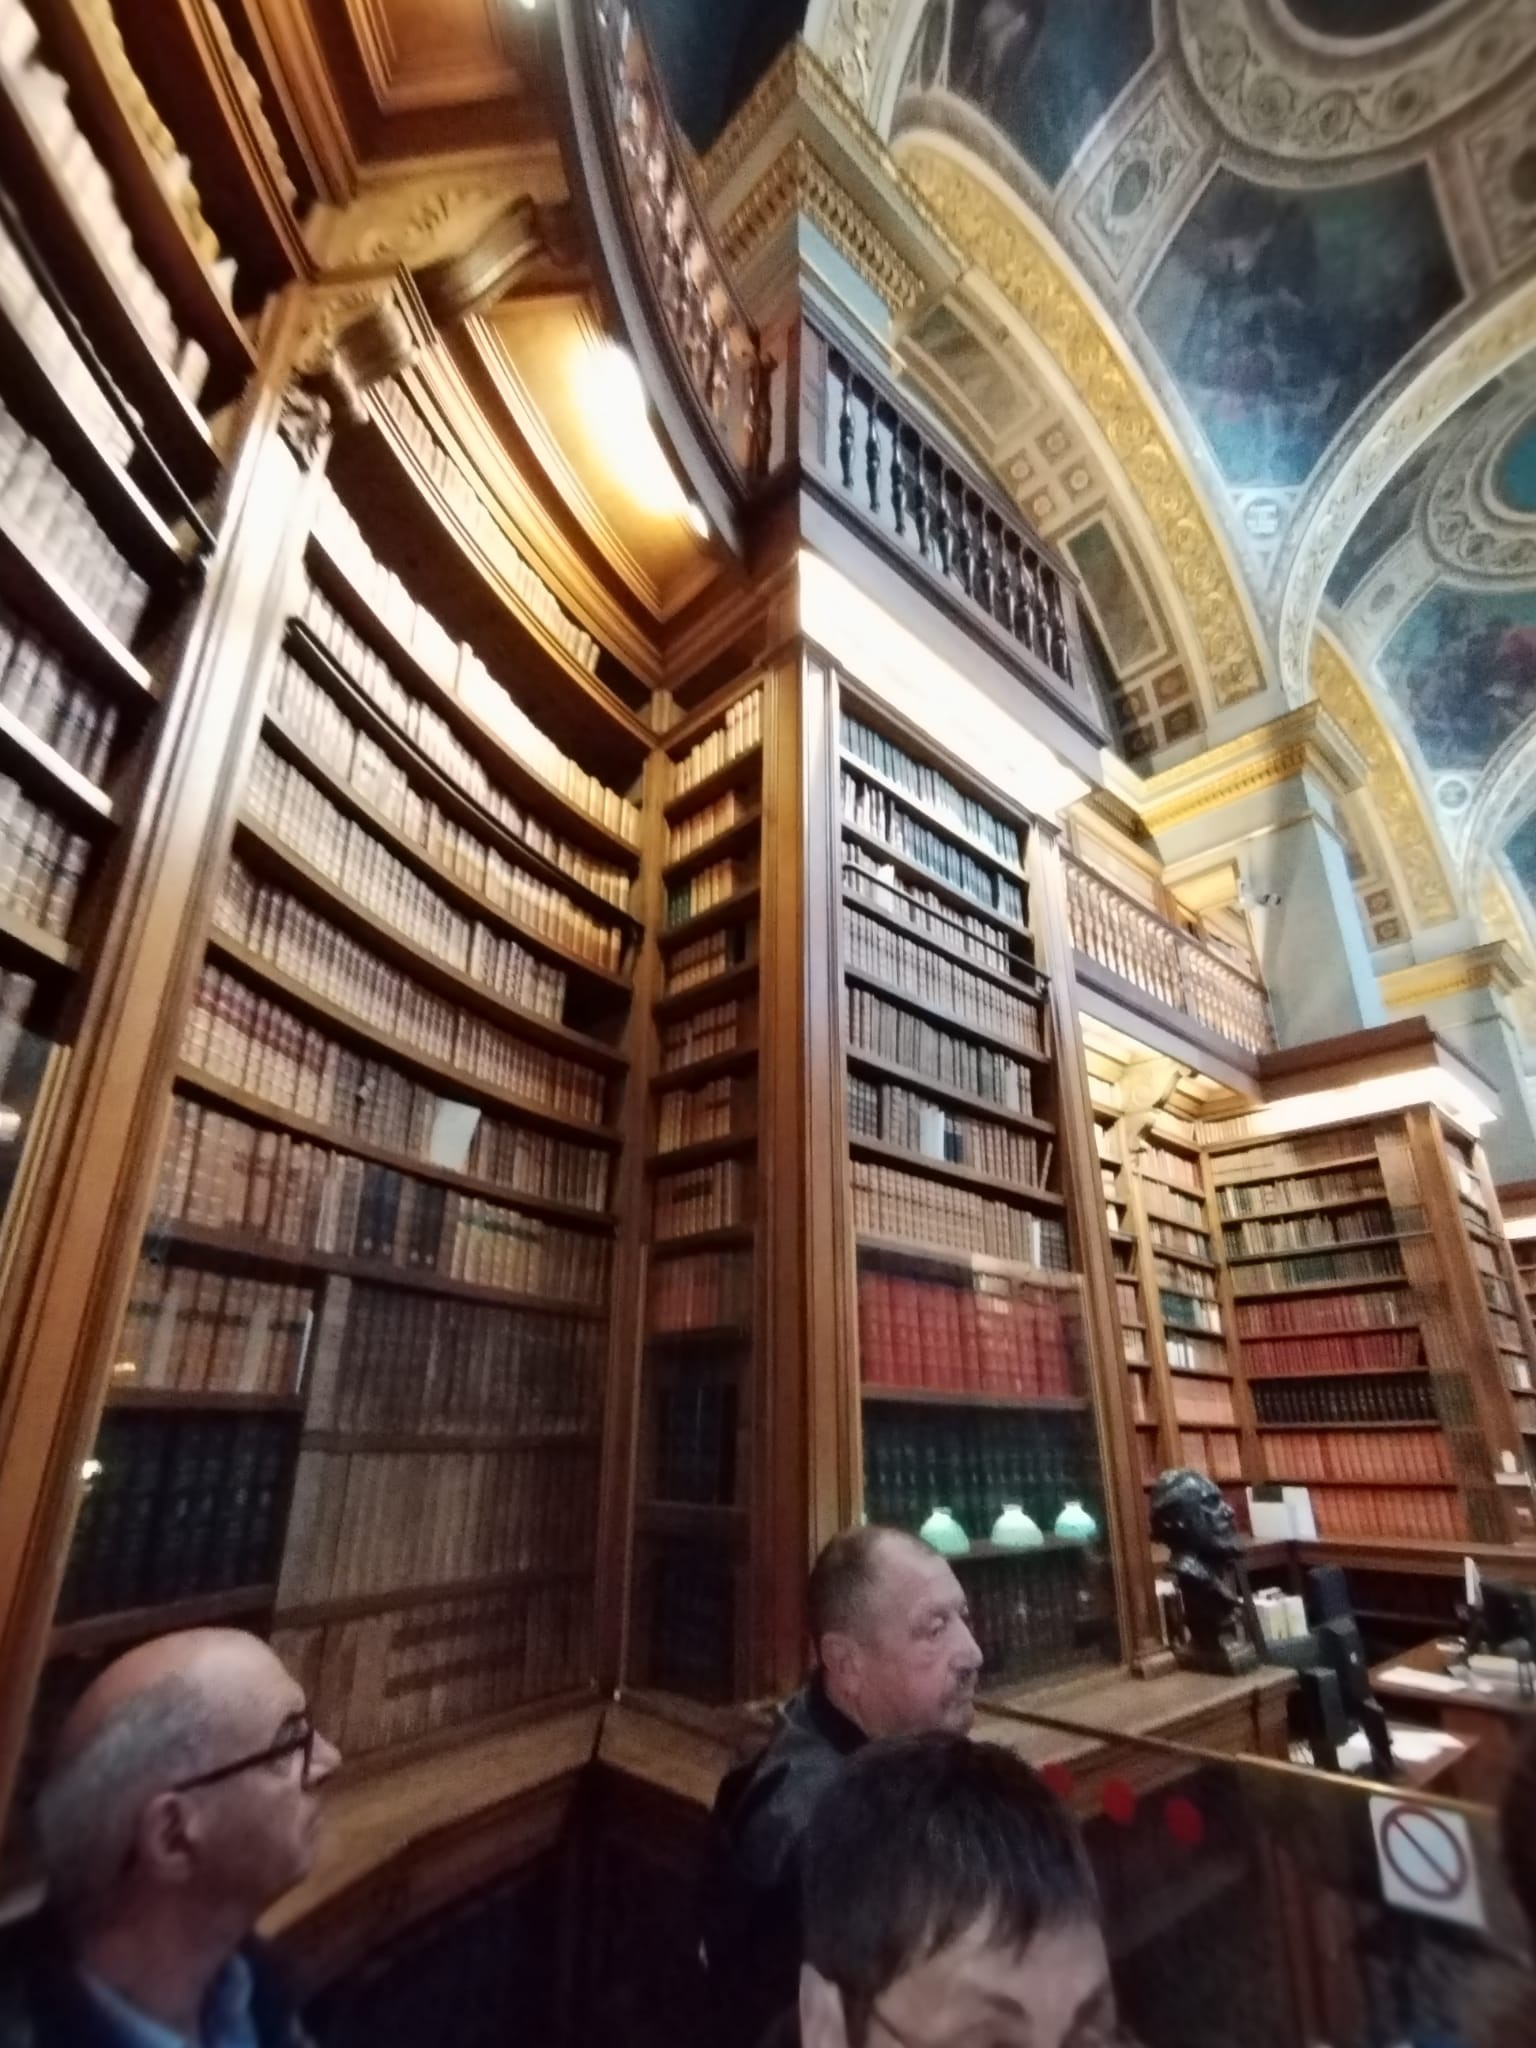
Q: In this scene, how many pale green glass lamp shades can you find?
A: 3